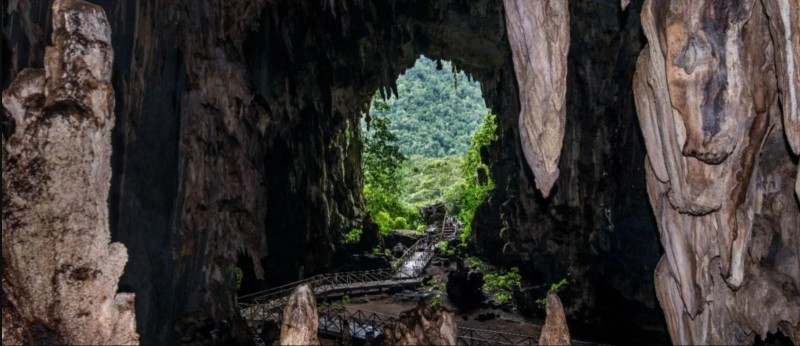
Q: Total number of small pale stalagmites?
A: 2